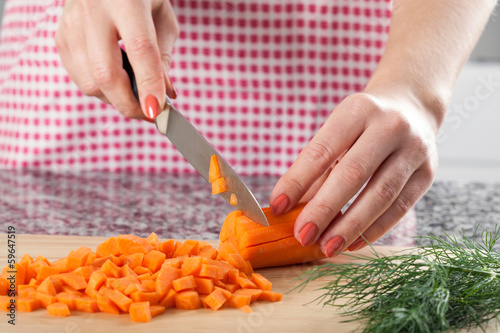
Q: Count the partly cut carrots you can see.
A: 1